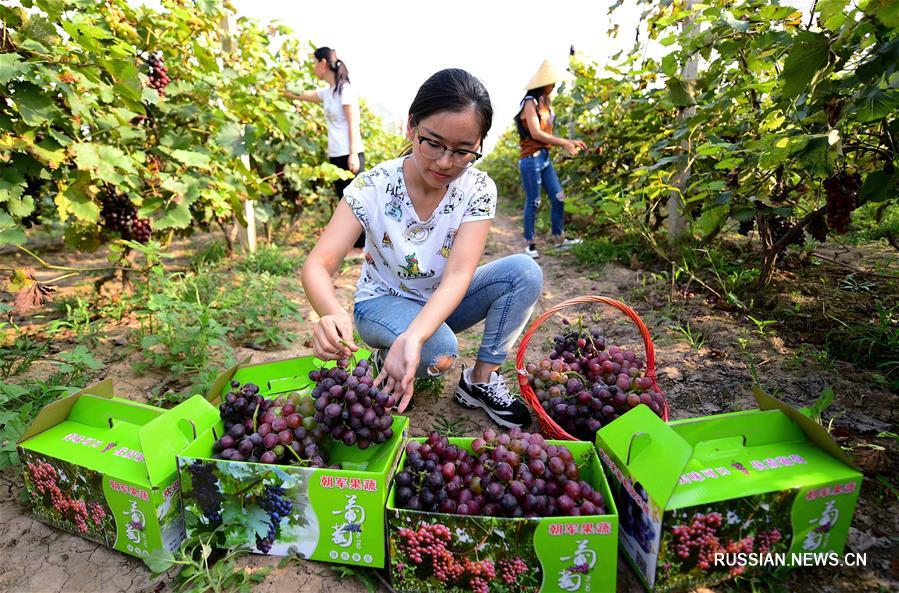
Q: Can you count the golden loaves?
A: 0